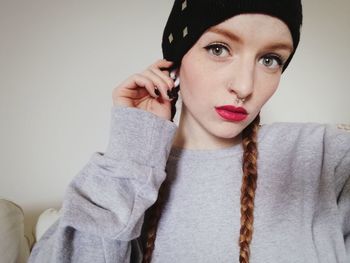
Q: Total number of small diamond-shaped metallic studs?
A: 3